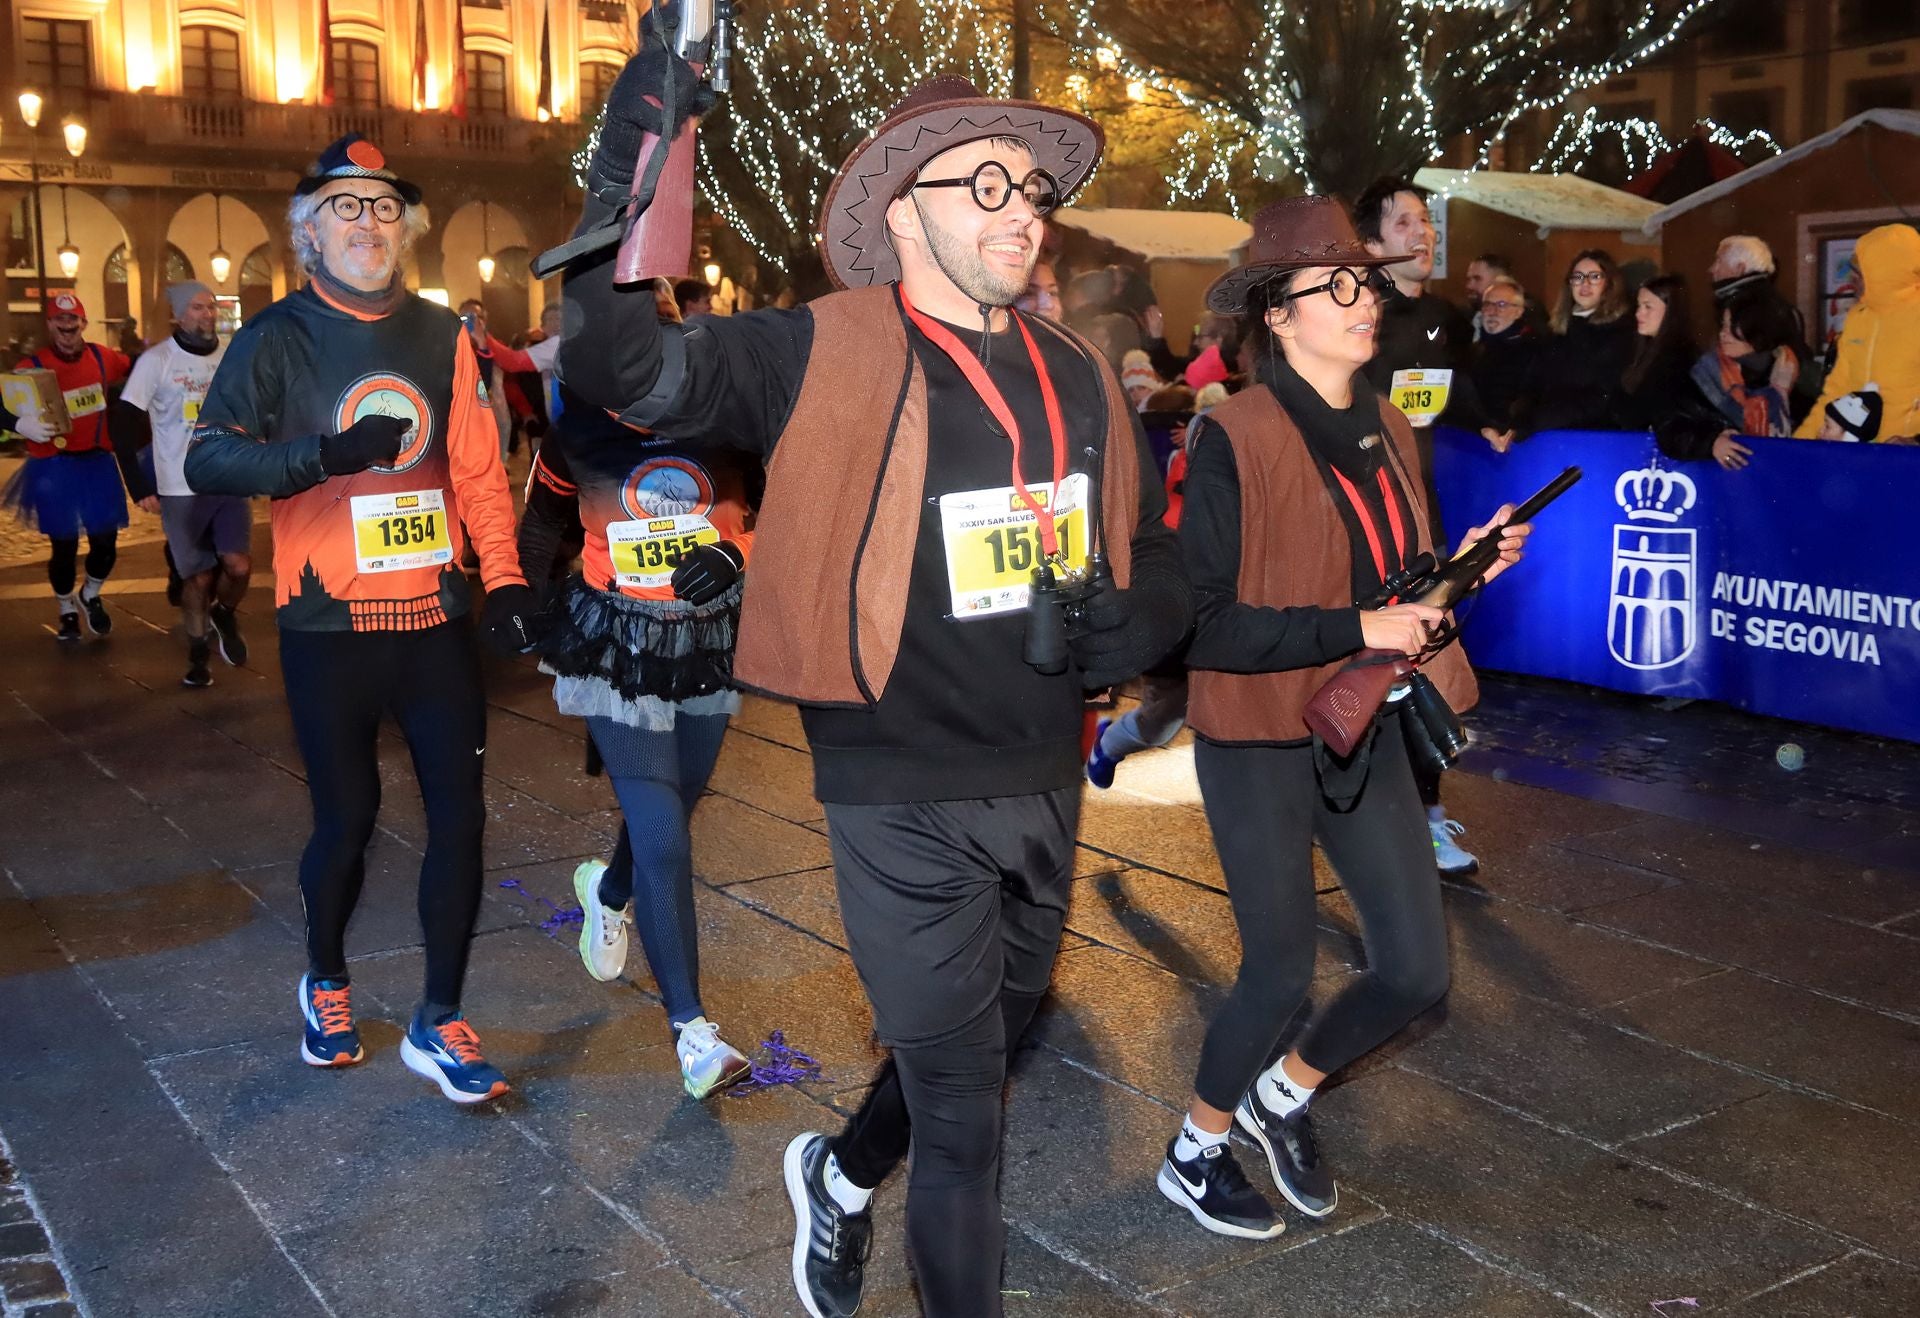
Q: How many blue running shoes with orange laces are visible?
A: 2